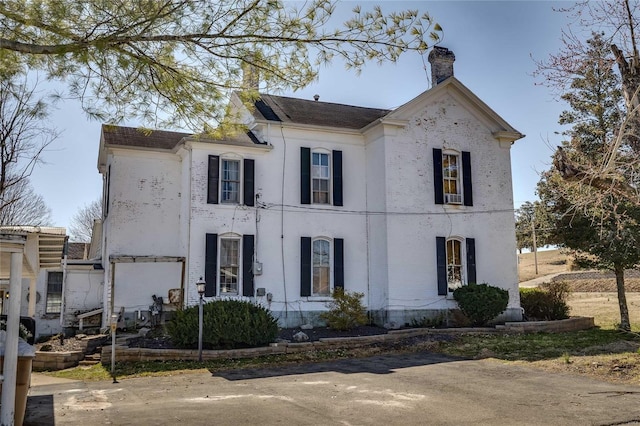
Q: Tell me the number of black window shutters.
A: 12